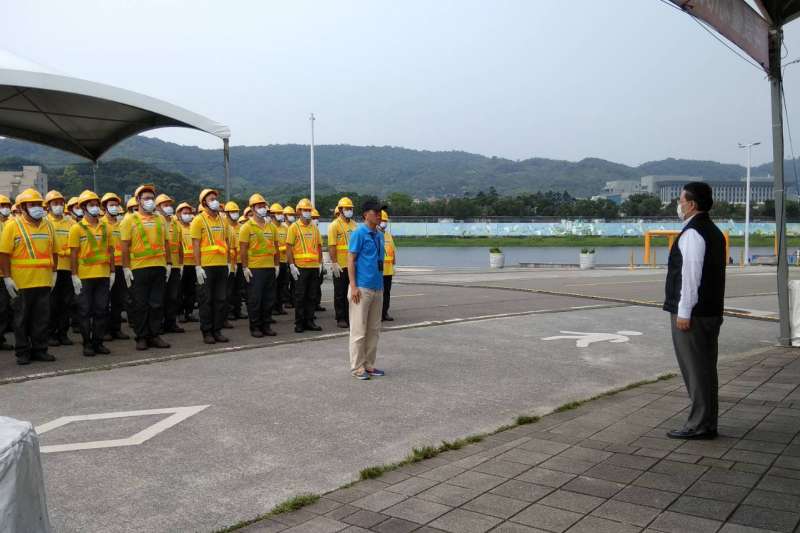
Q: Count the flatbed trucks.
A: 0